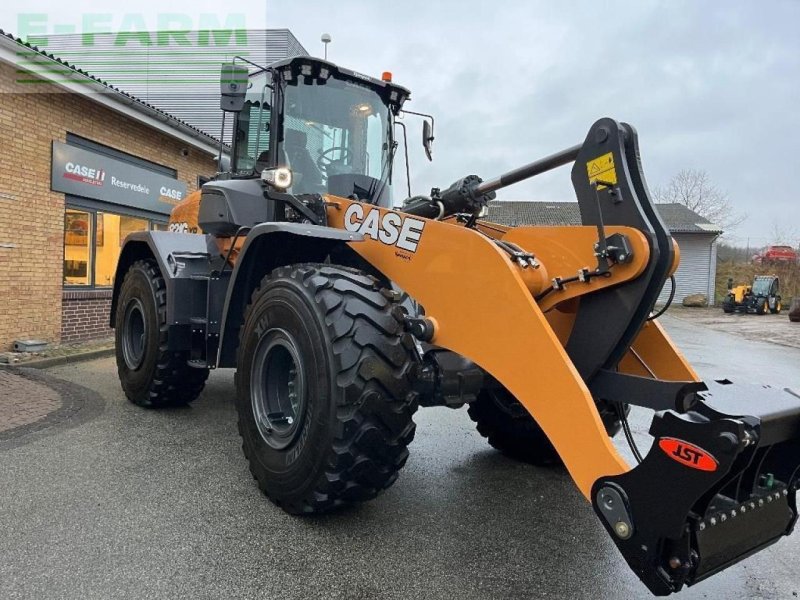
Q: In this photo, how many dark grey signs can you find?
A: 1